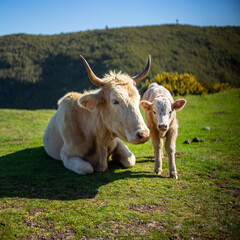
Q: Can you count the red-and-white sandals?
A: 0